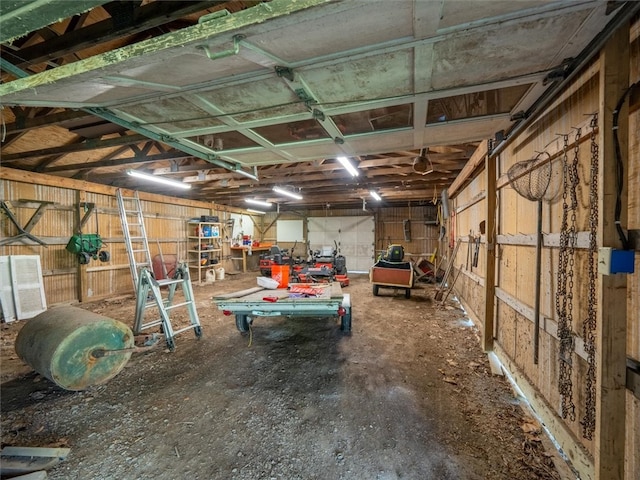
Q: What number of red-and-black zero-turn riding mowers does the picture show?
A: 2